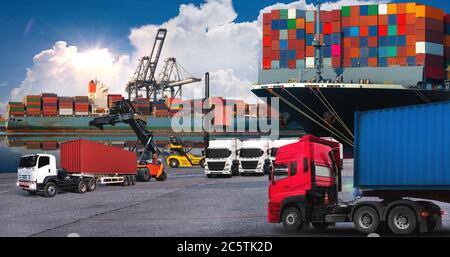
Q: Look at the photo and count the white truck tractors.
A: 4